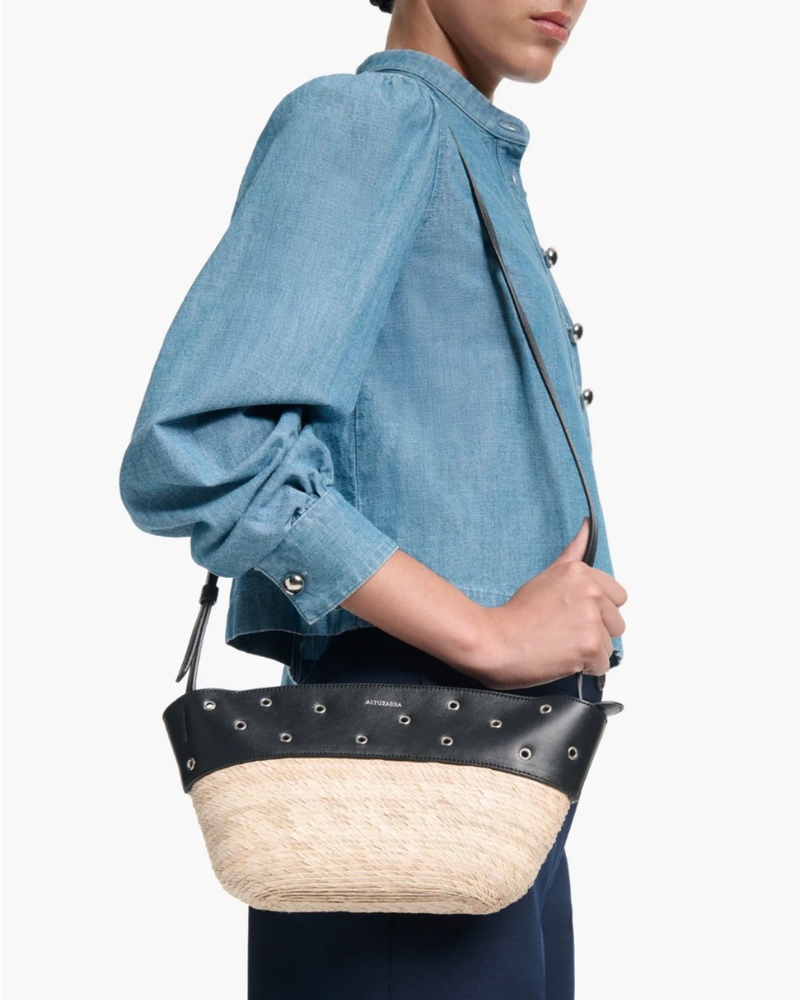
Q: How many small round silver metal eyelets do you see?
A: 14